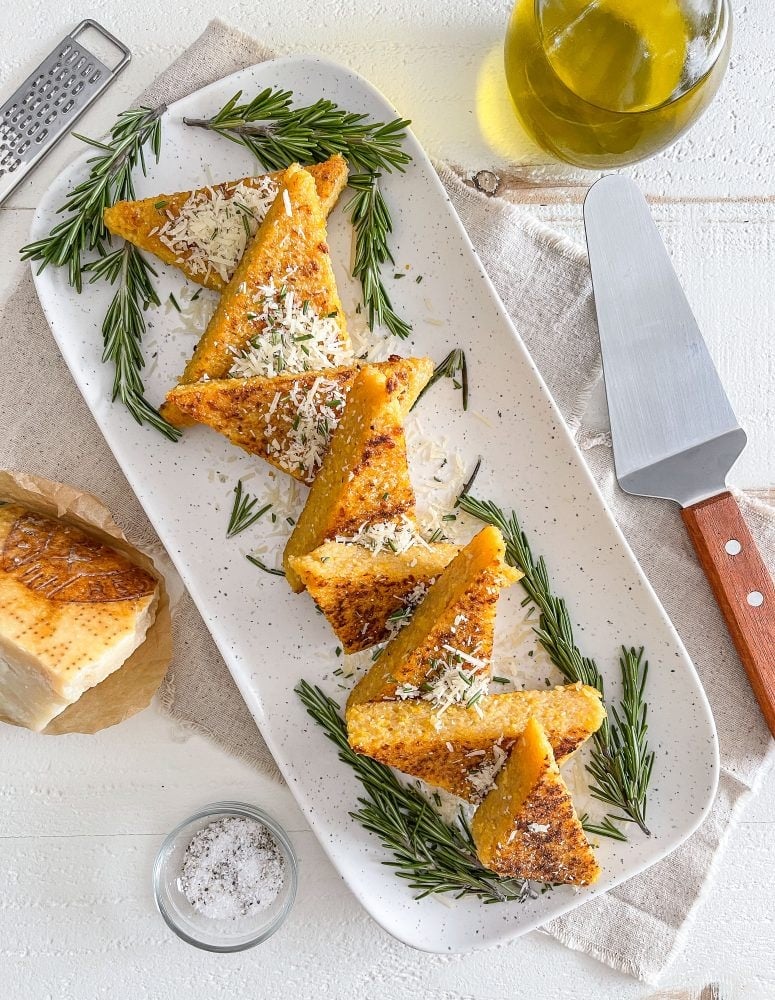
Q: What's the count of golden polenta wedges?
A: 8